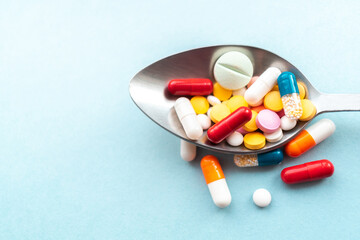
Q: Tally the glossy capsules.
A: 10